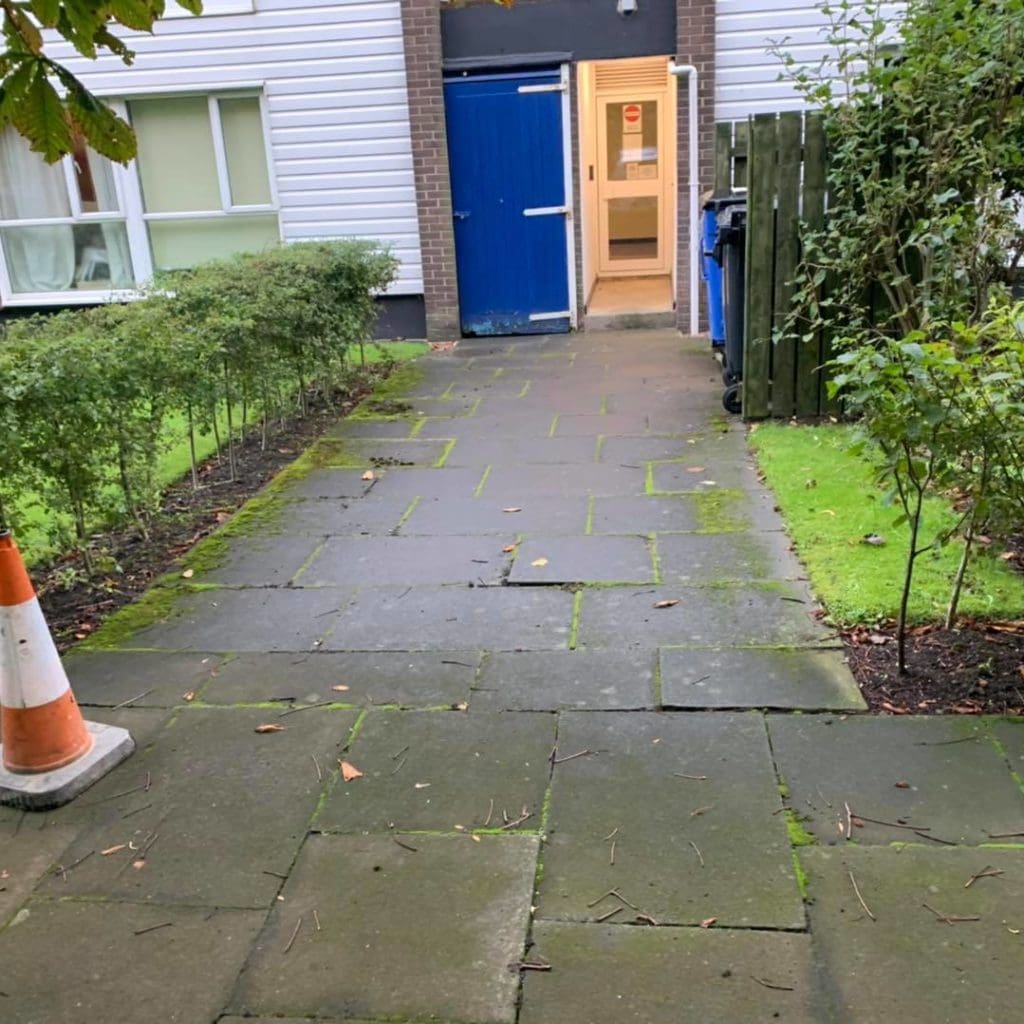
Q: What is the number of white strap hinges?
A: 3